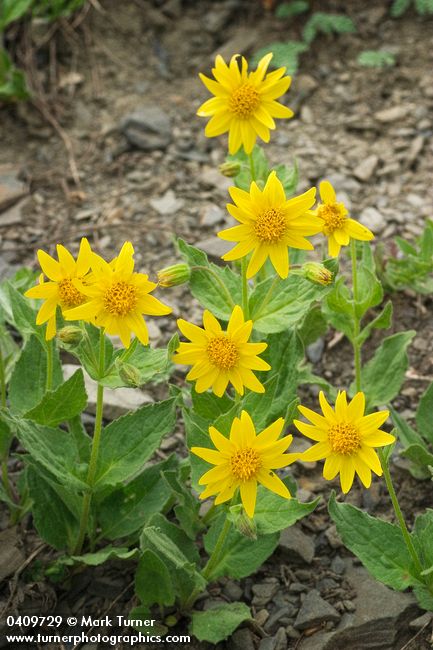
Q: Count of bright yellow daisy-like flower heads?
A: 8